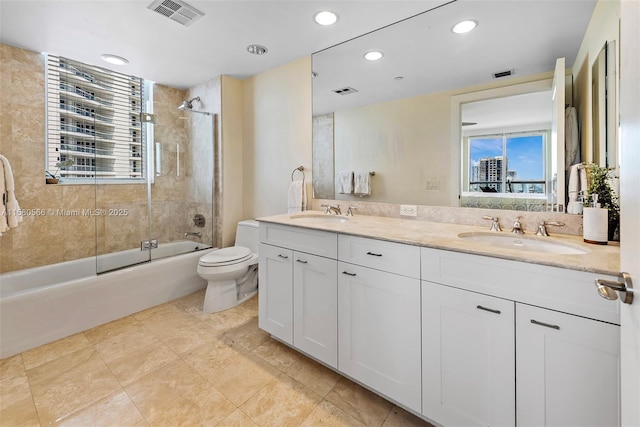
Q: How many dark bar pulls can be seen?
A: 6